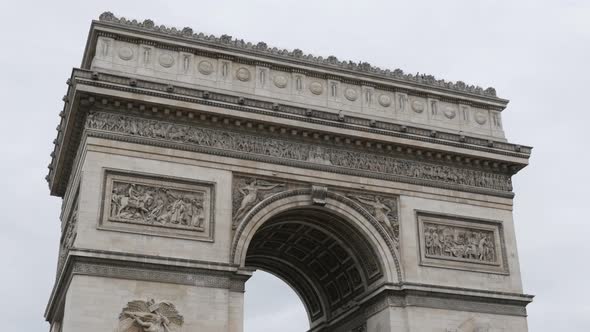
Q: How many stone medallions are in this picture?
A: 11